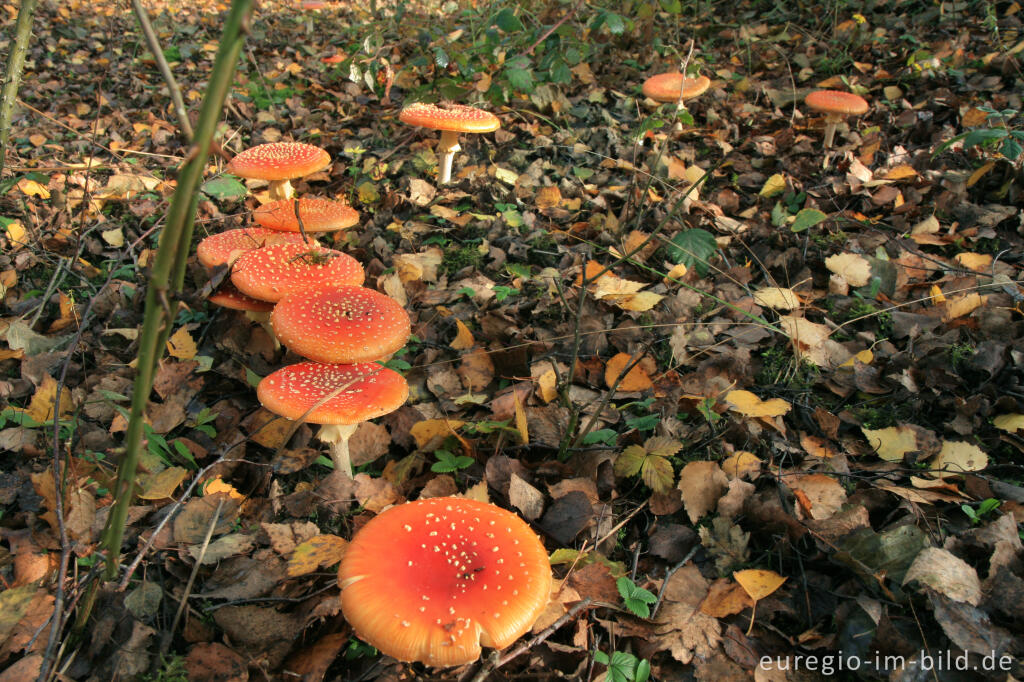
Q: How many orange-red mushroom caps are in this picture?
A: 11